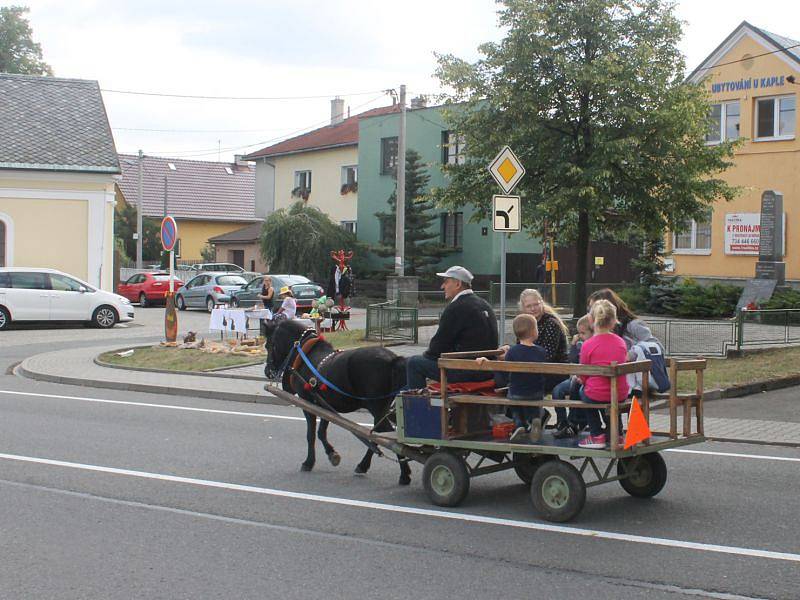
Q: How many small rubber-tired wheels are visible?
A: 4